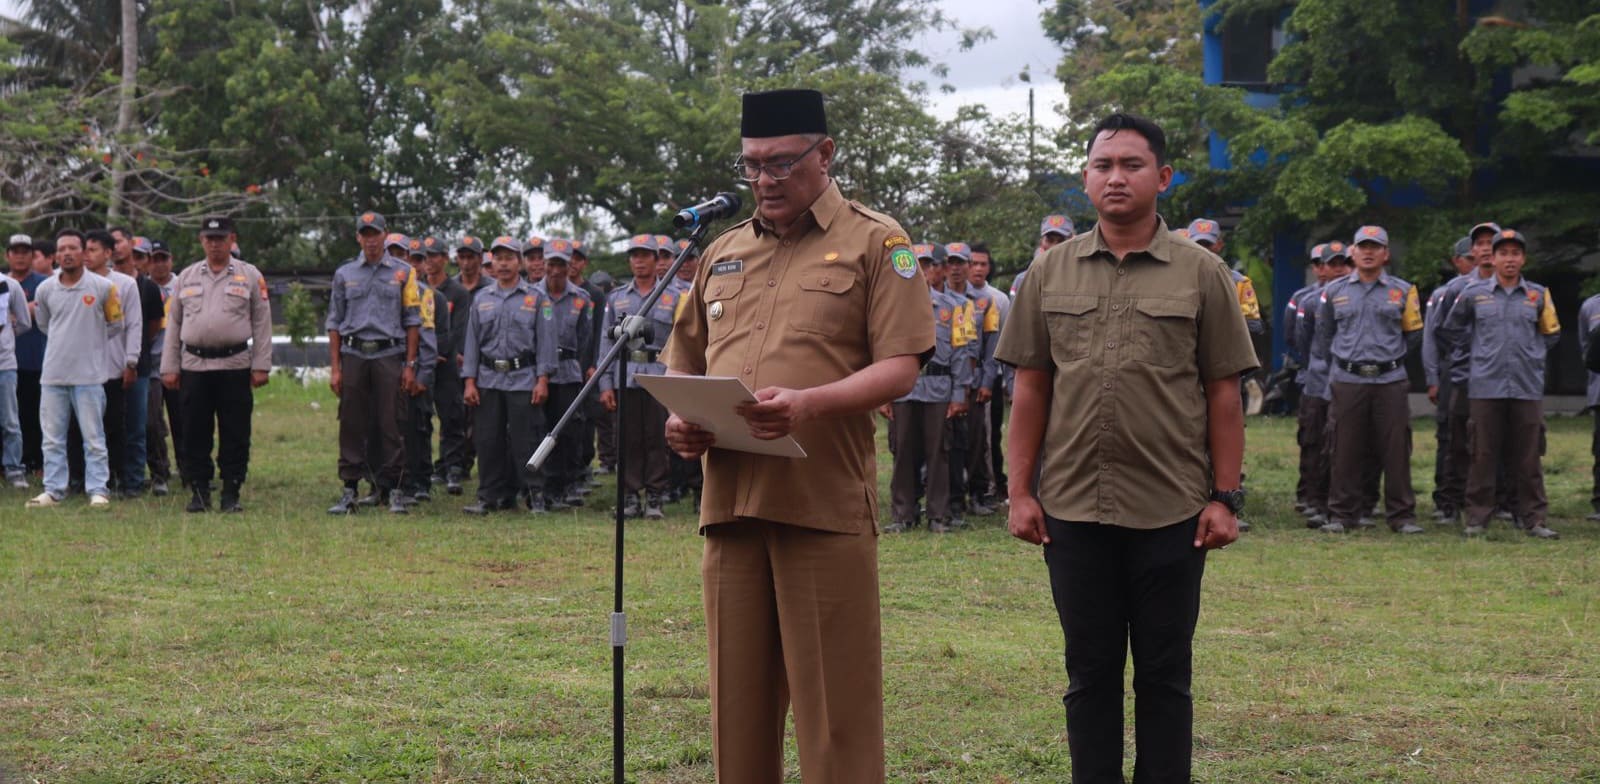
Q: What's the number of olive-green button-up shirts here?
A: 1